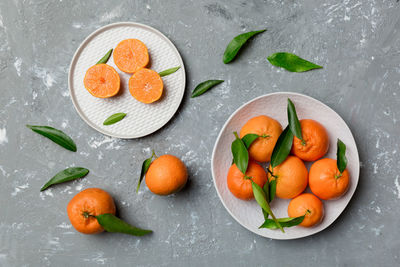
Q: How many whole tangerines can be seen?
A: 8